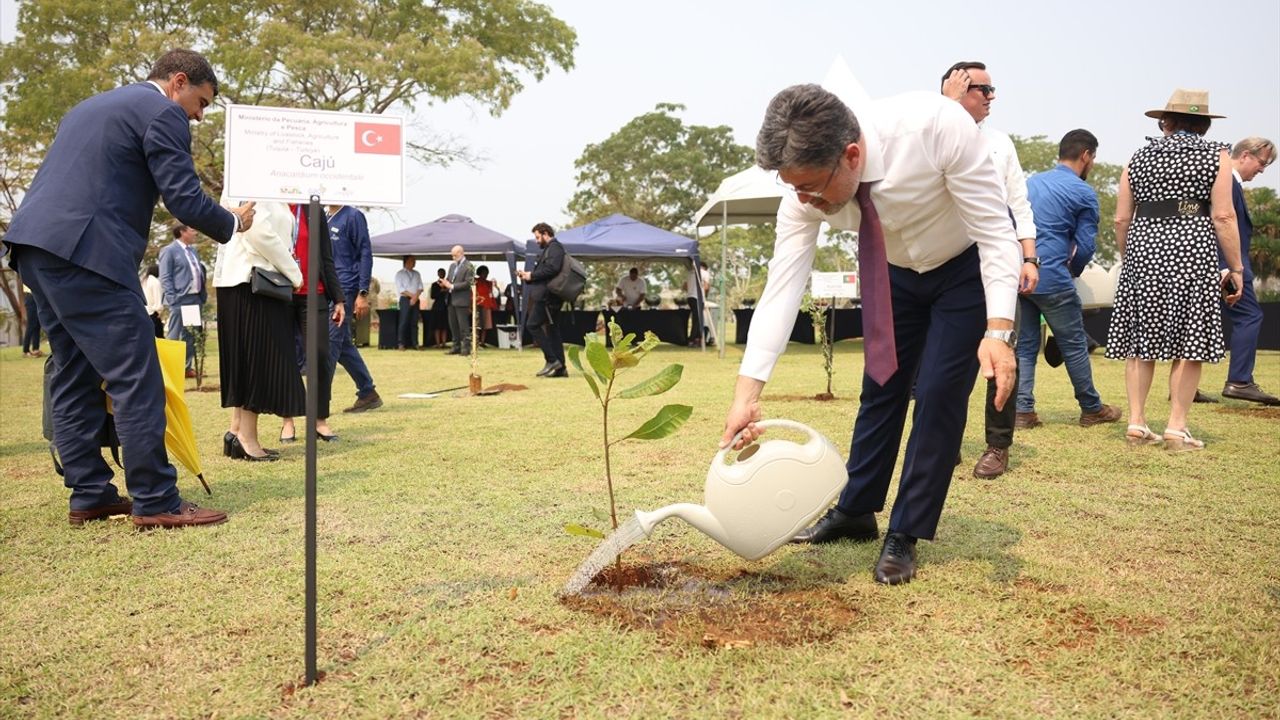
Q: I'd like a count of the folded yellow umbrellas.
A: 1